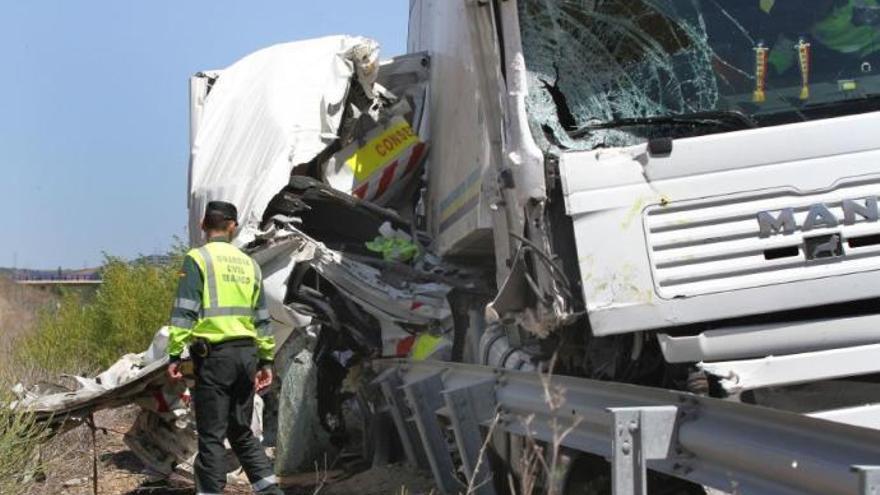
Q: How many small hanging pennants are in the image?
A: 2